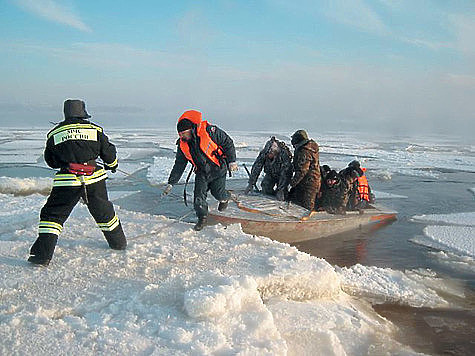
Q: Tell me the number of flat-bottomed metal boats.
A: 1